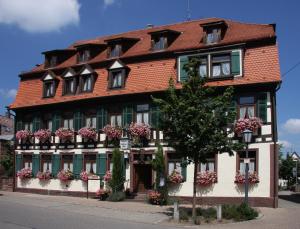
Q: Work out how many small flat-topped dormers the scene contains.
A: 5